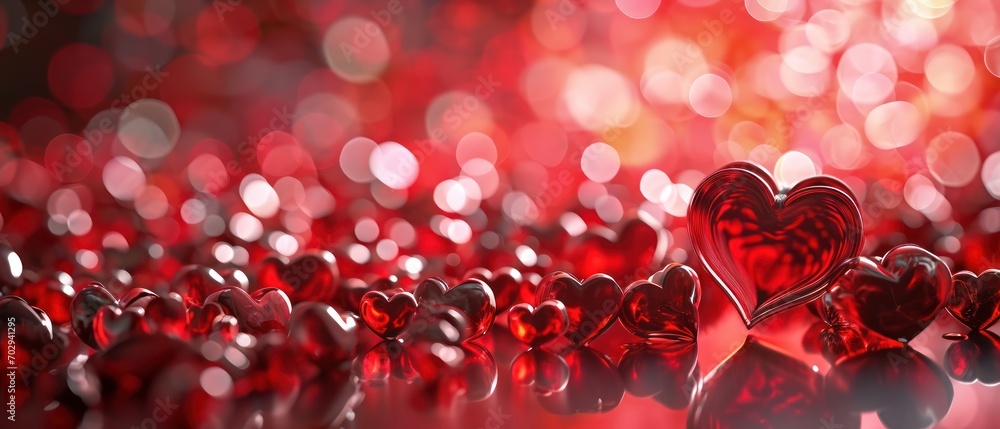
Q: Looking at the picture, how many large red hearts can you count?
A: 1